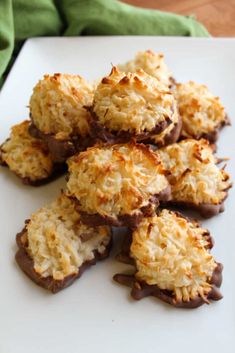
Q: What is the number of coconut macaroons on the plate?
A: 9